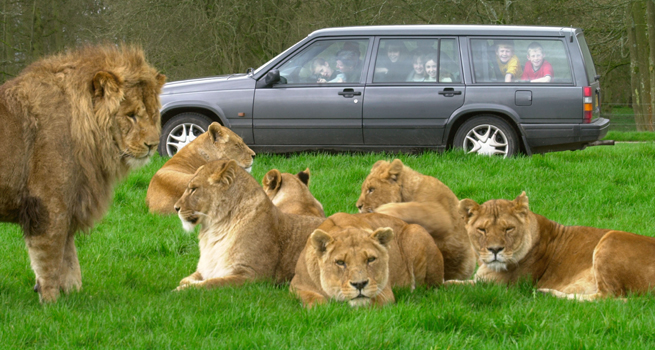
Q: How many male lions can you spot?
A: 1